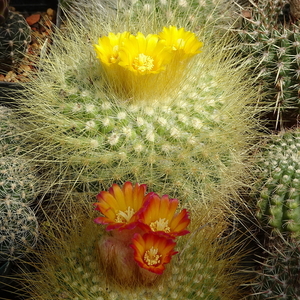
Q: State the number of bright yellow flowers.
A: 3